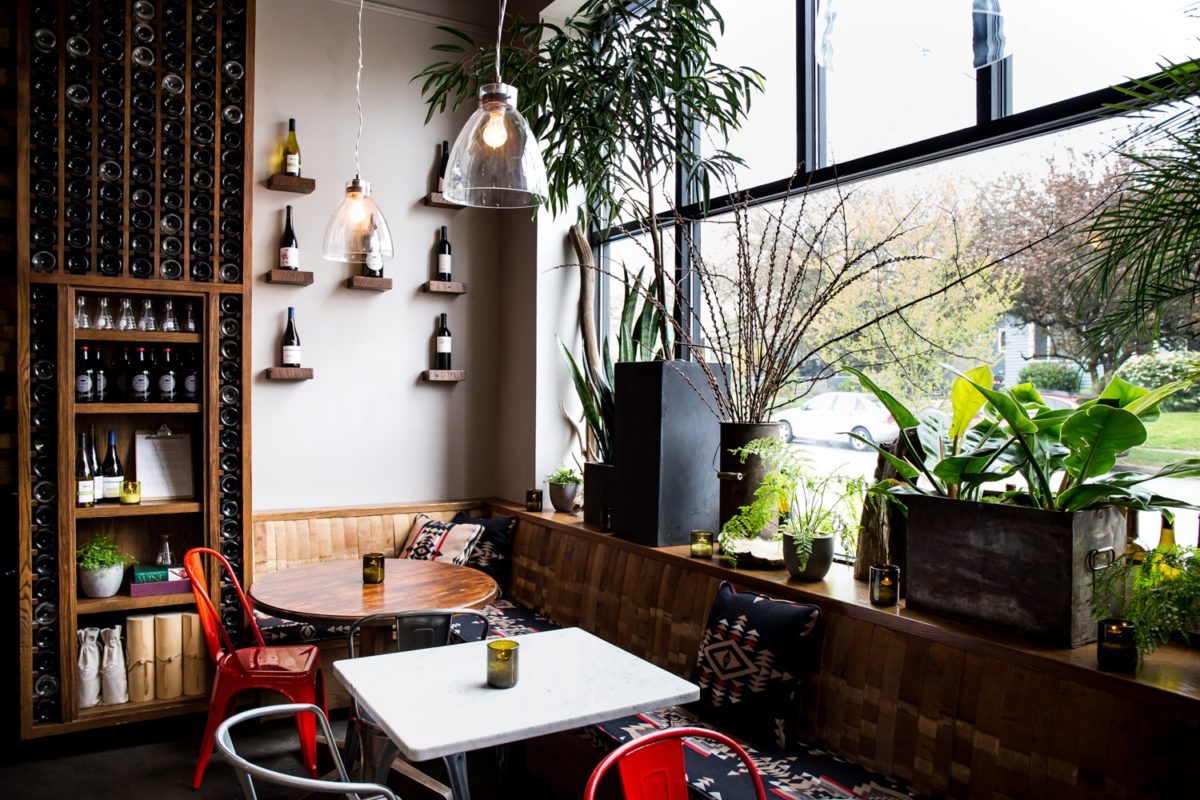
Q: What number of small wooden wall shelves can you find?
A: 7